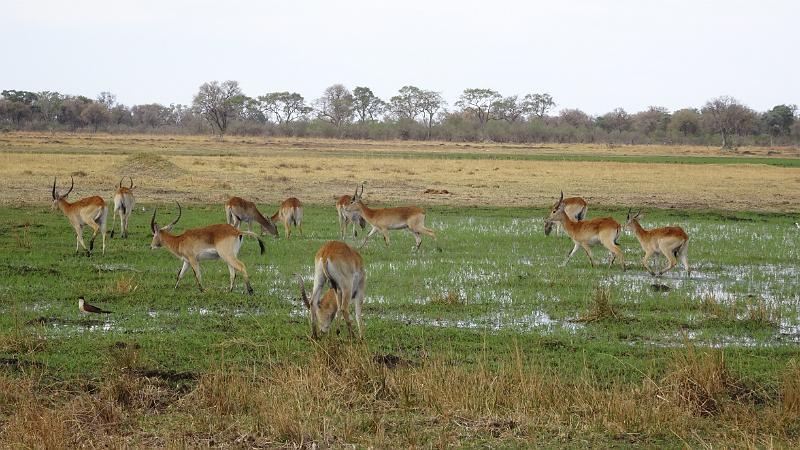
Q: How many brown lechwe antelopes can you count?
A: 11